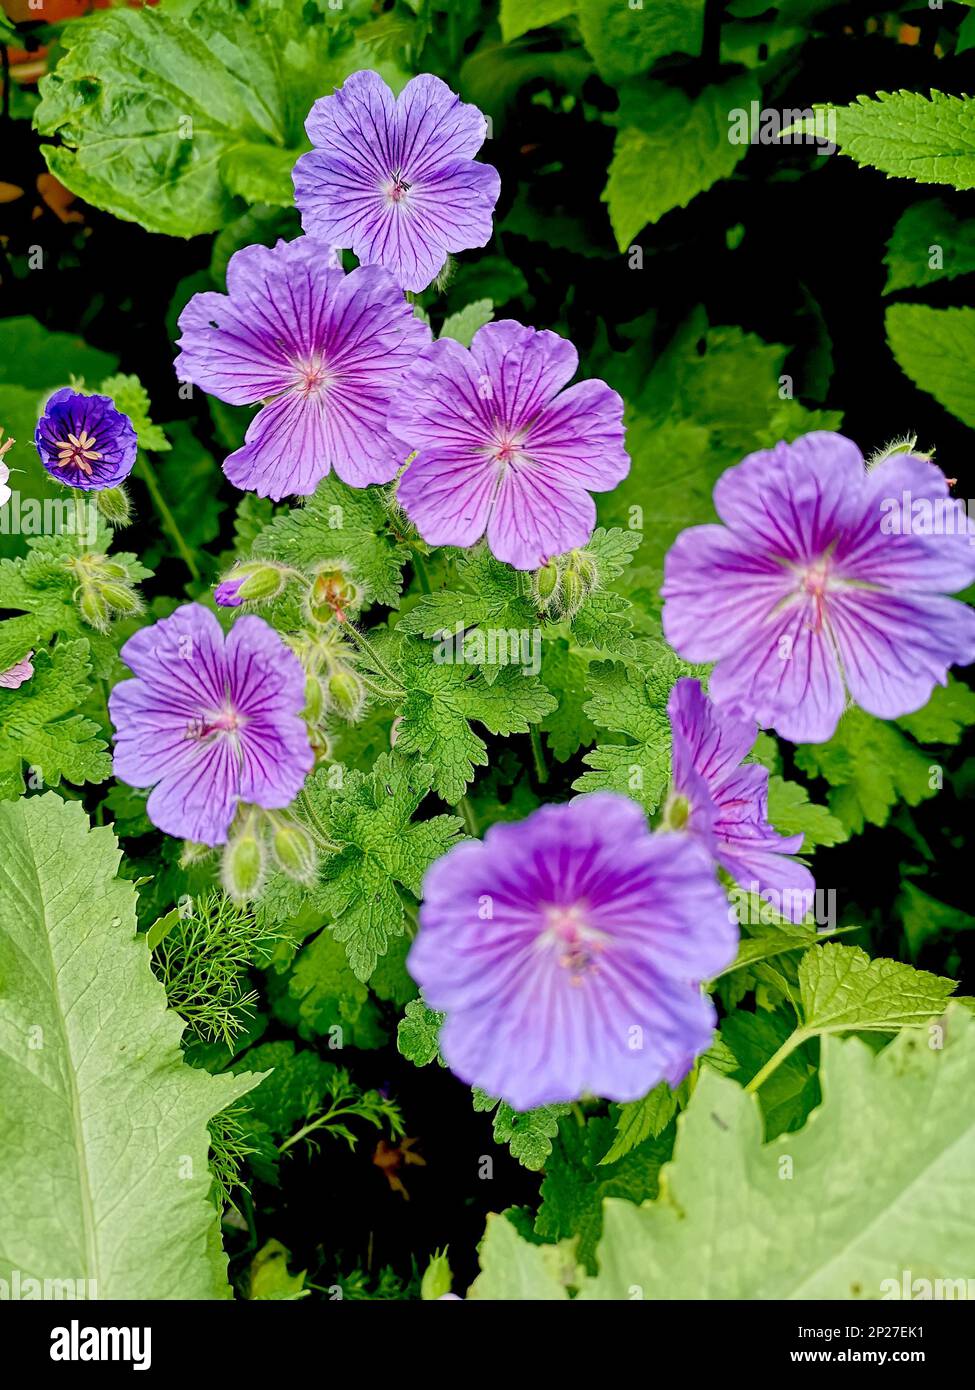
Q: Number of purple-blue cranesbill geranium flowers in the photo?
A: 8